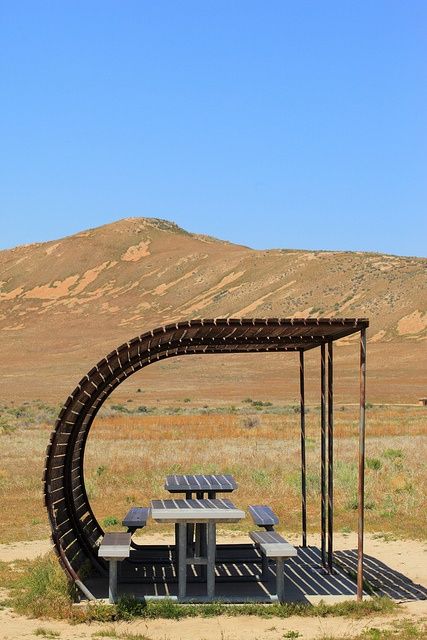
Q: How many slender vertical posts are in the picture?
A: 4